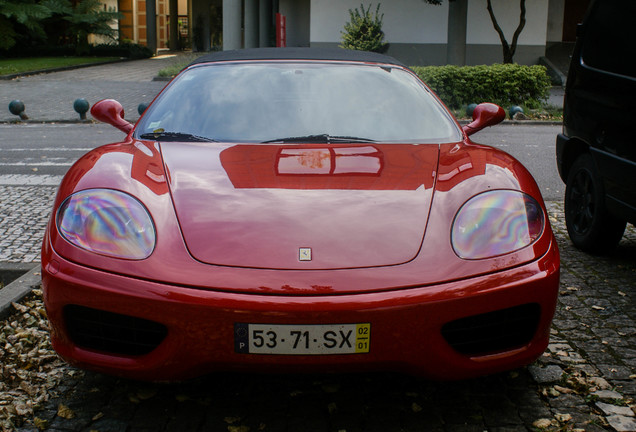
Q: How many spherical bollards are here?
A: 5